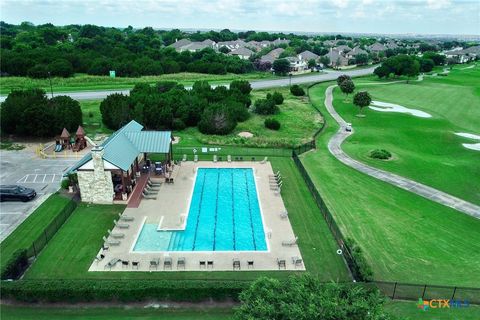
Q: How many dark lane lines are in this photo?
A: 4